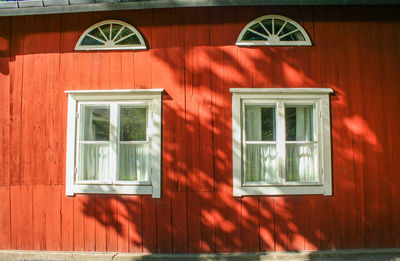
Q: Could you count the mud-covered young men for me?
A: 0